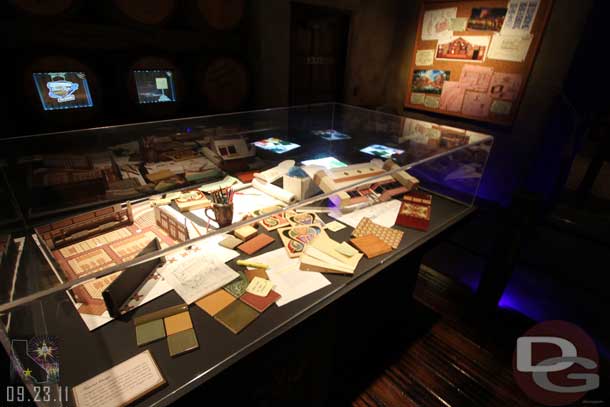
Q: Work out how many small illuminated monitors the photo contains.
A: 2